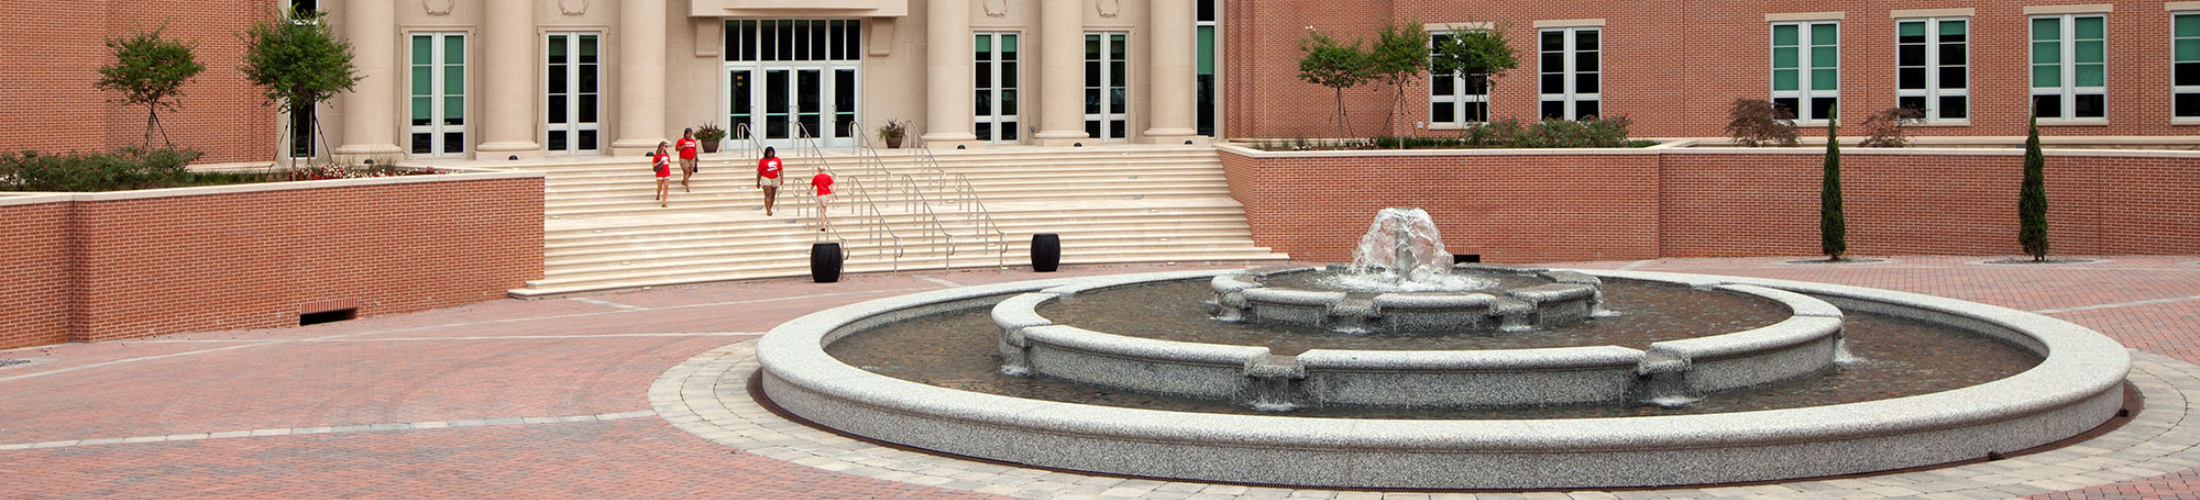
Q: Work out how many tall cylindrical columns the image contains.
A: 6